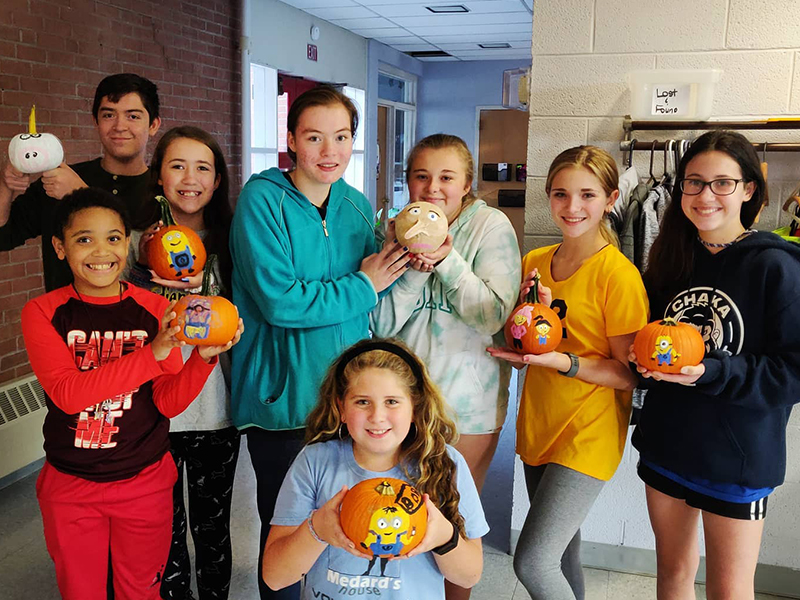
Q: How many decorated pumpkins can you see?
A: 7